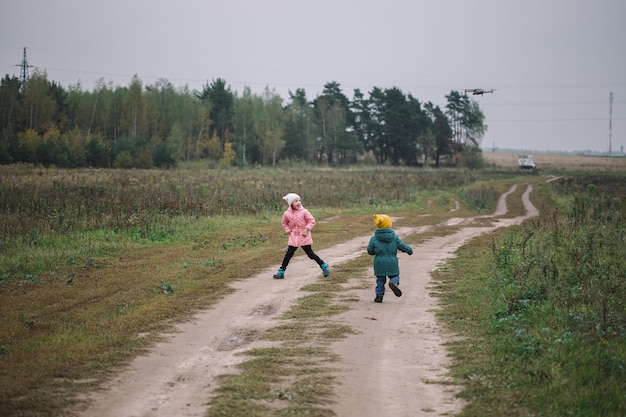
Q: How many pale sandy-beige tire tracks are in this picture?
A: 2